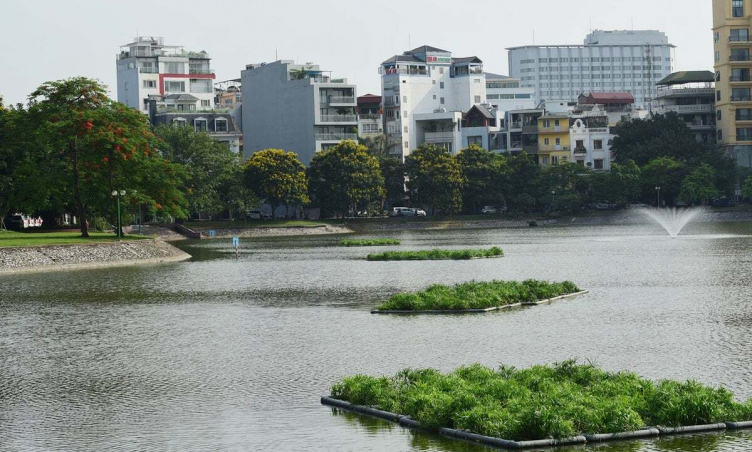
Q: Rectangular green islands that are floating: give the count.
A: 4